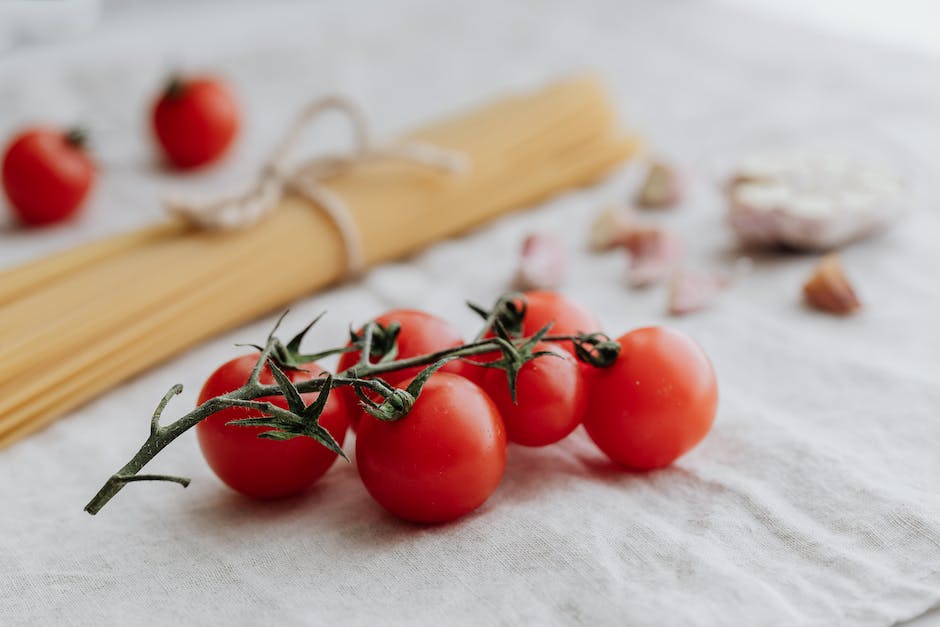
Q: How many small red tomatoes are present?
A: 8